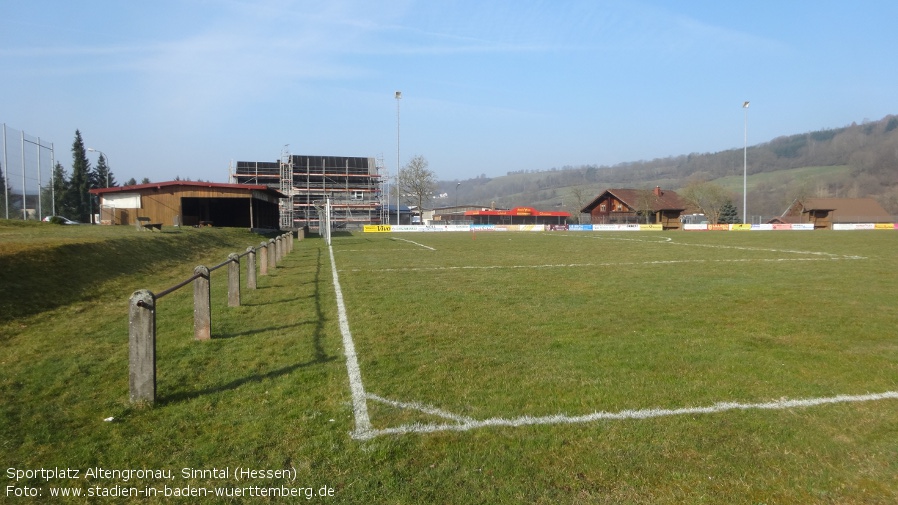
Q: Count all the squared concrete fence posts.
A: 12